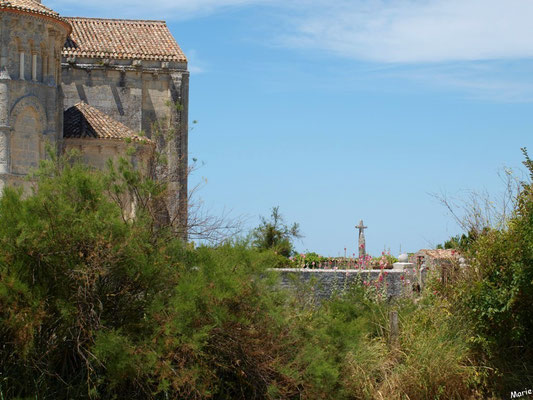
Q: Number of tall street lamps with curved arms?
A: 0